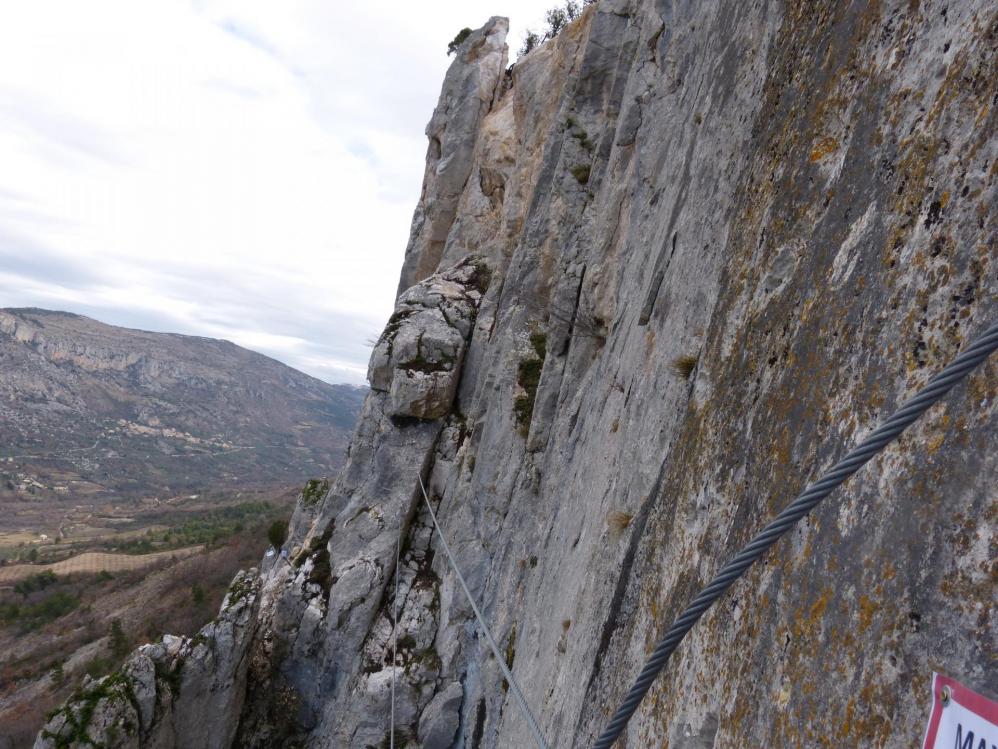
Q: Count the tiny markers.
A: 2